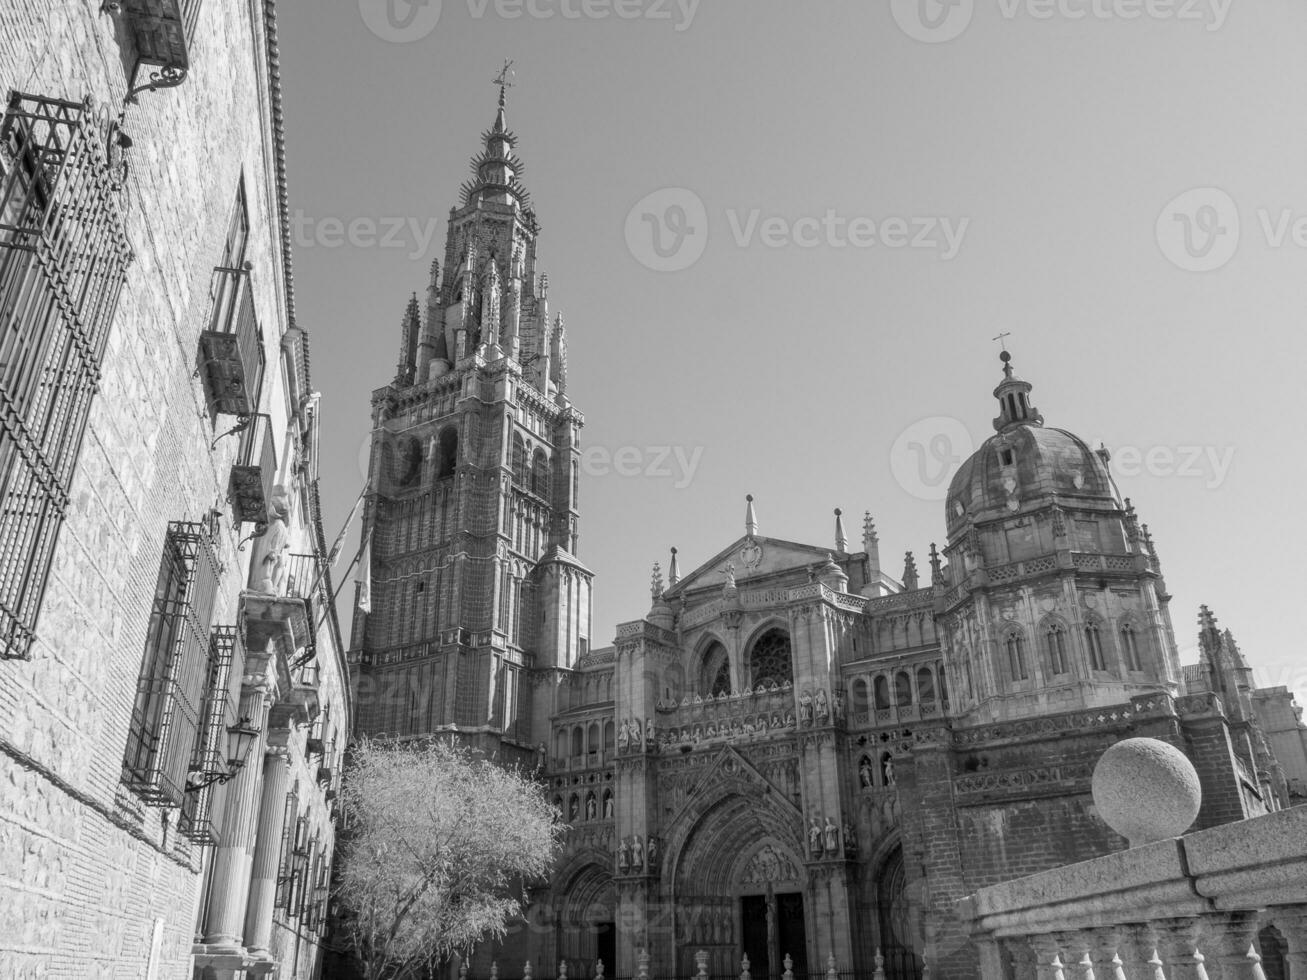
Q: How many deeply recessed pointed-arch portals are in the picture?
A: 3